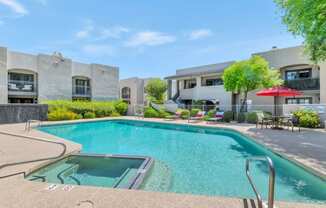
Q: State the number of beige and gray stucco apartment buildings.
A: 3